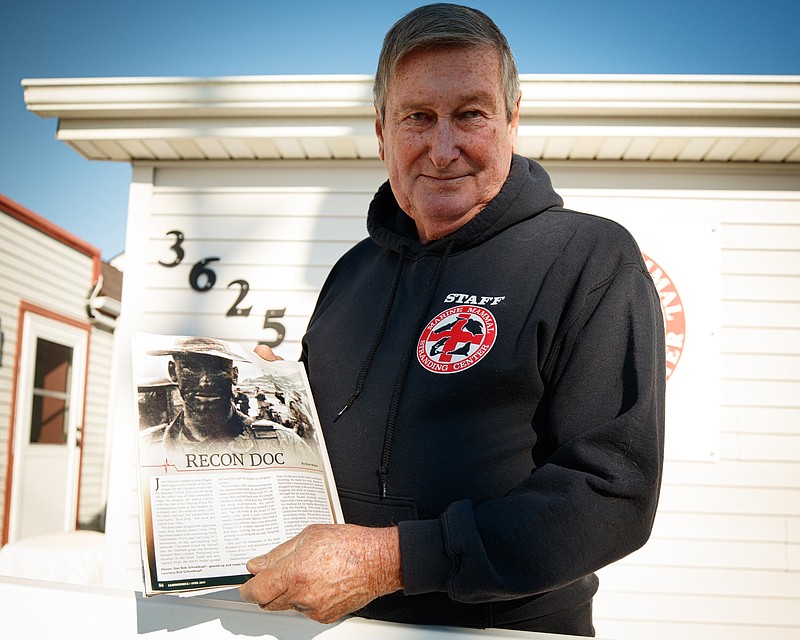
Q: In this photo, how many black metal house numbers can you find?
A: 4